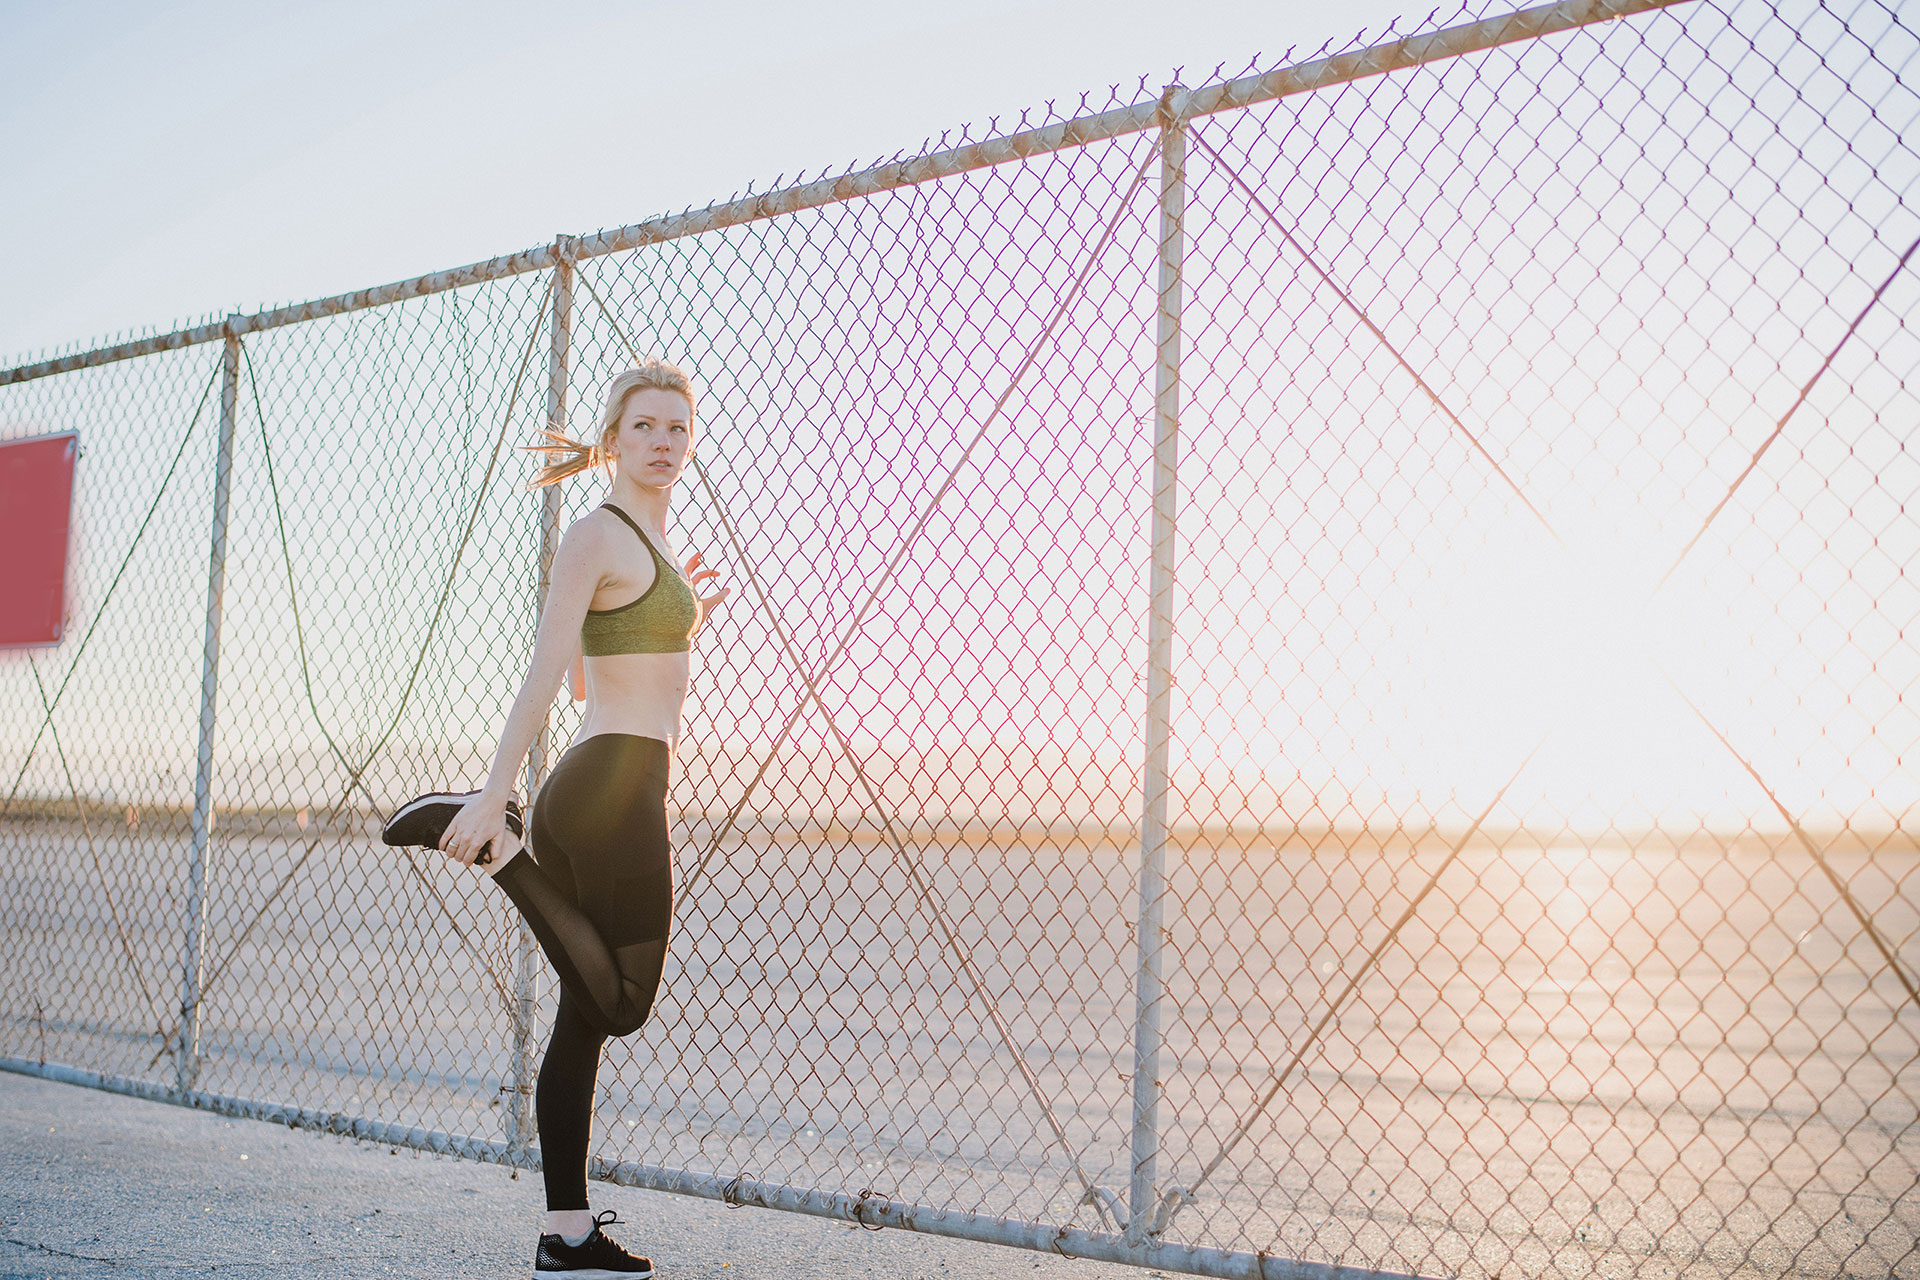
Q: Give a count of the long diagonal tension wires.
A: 8